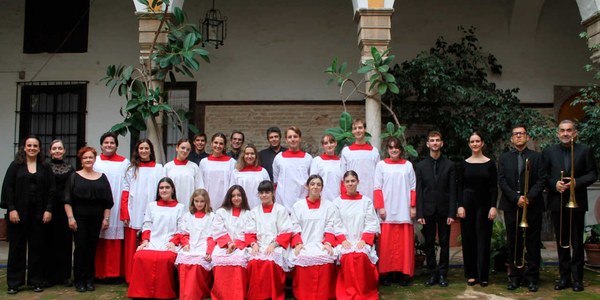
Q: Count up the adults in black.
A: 10